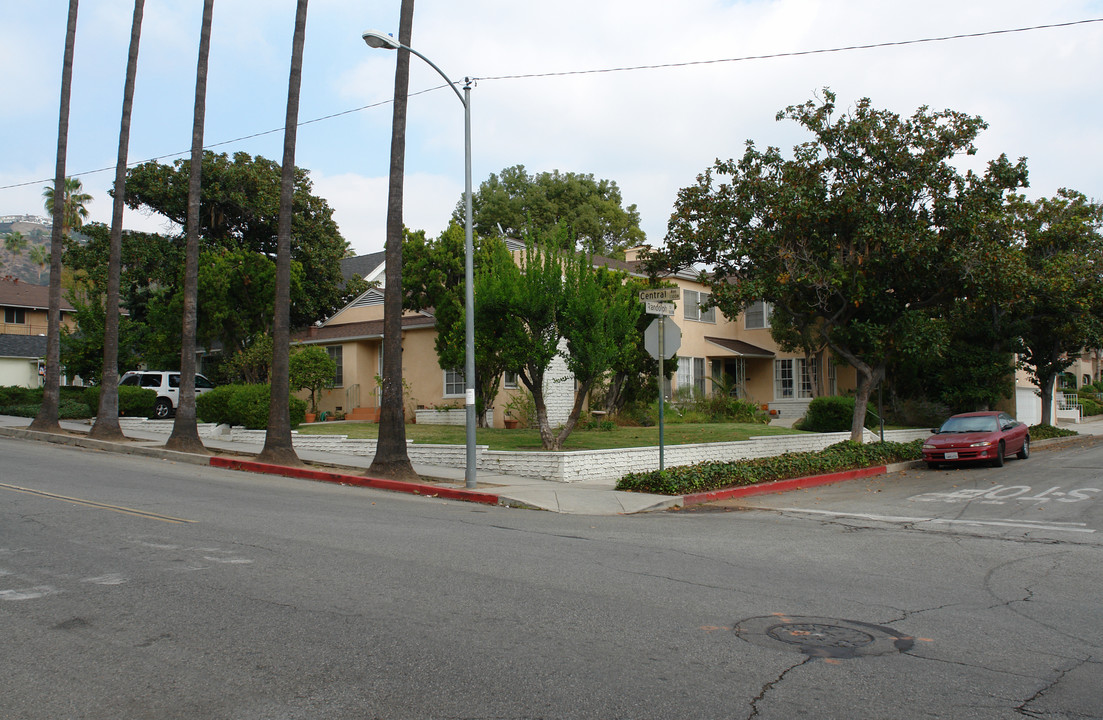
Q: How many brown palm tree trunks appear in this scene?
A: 5